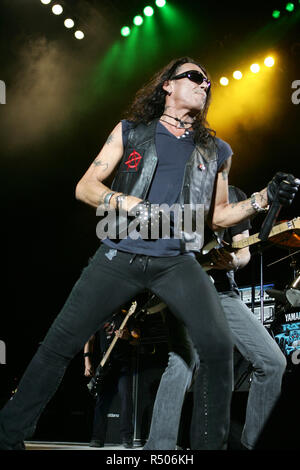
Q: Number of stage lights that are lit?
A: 14